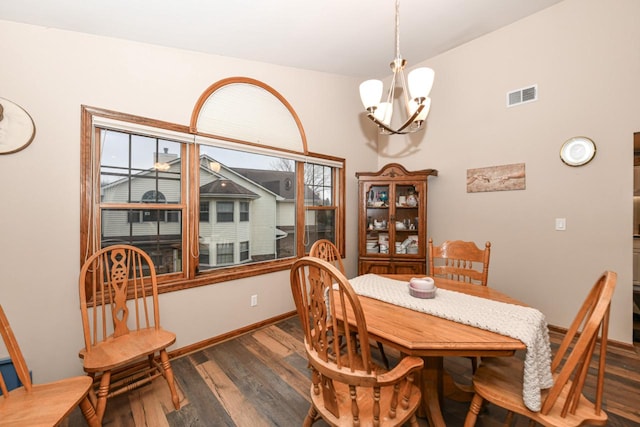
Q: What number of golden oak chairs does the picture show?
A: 6